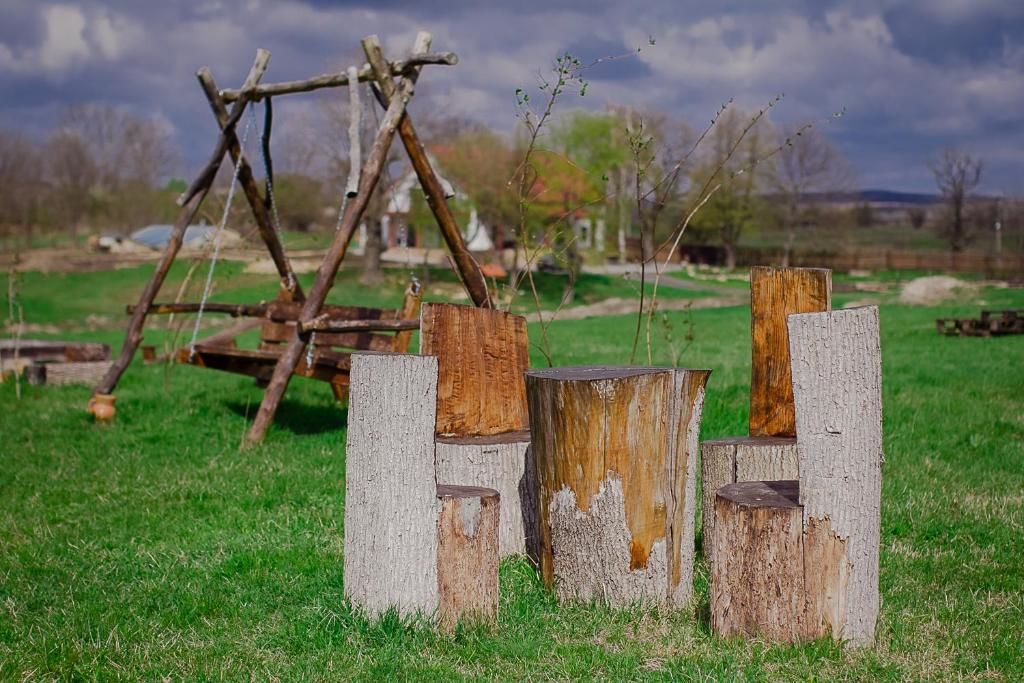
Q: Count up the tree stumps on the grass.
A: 5